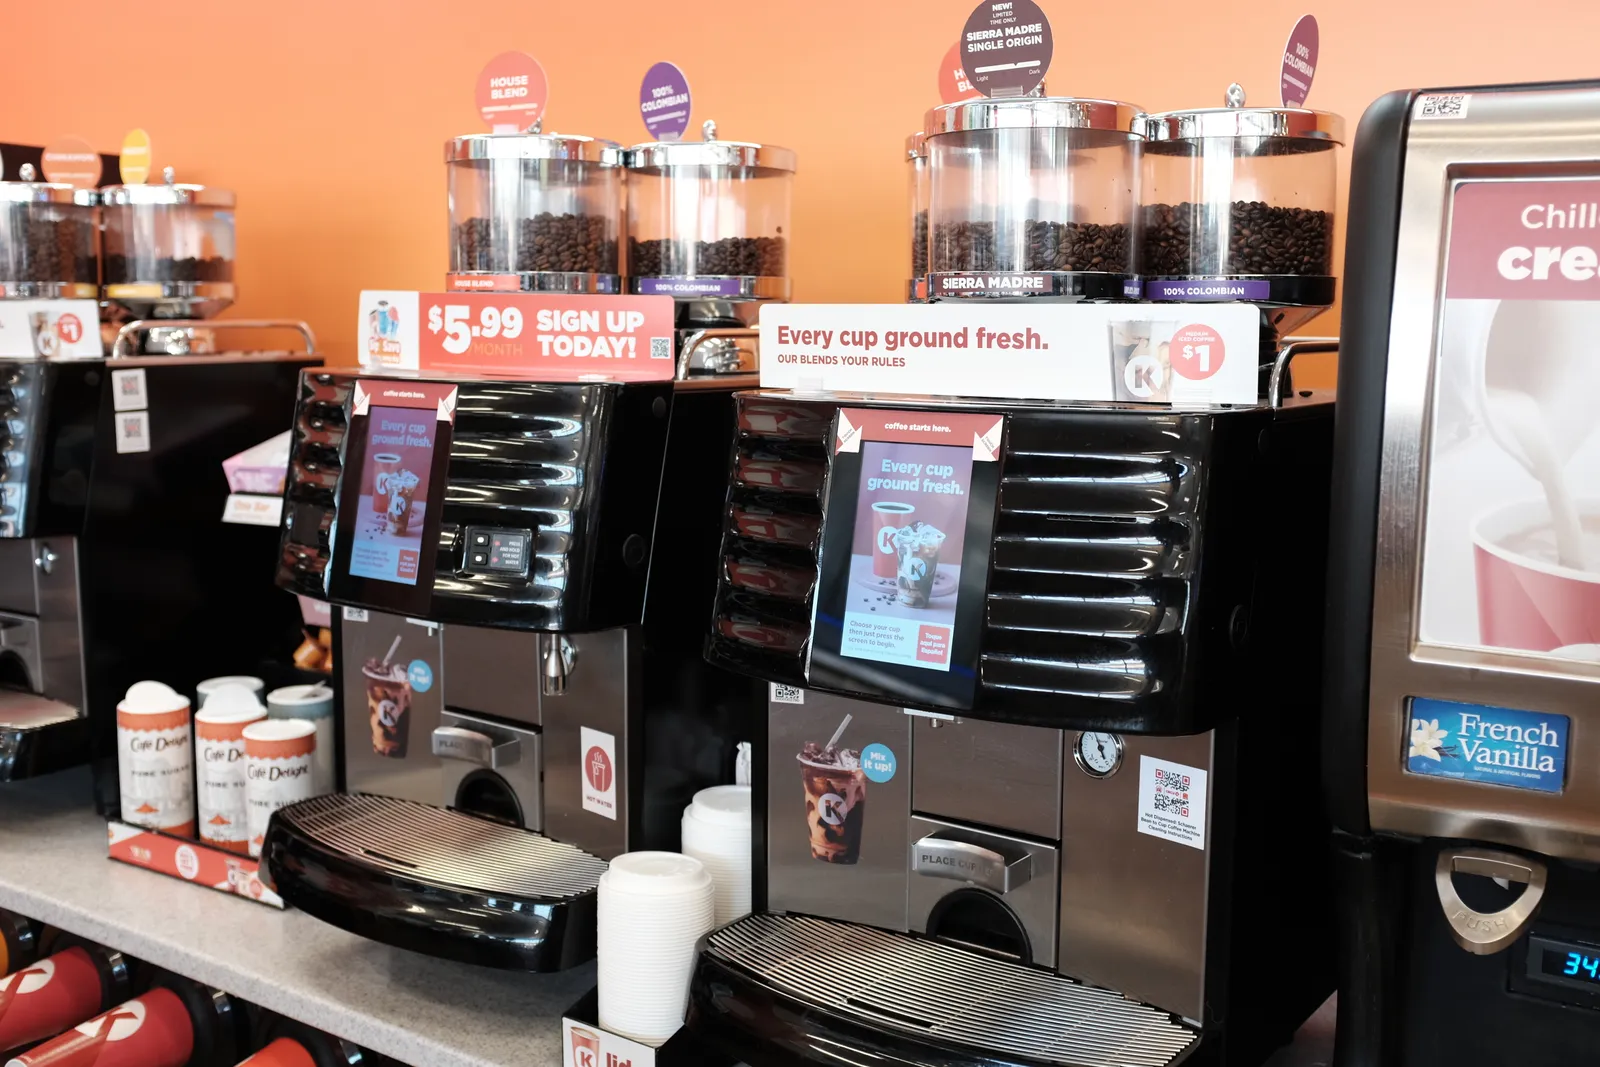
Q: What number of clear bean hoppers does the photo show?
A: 7